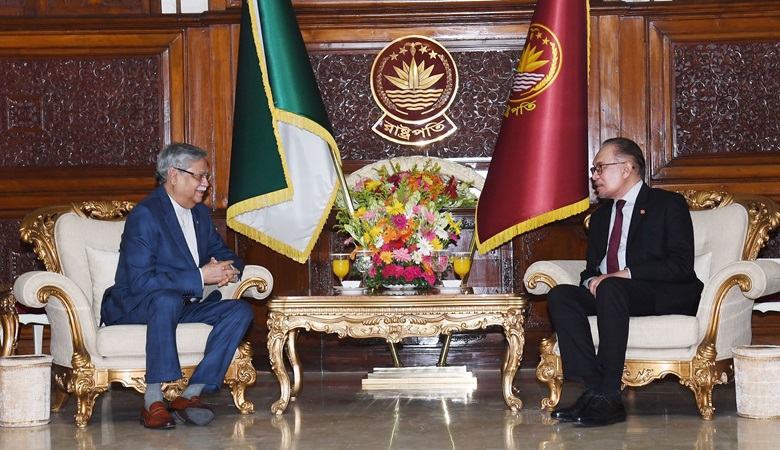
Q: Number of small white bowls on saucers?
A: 2